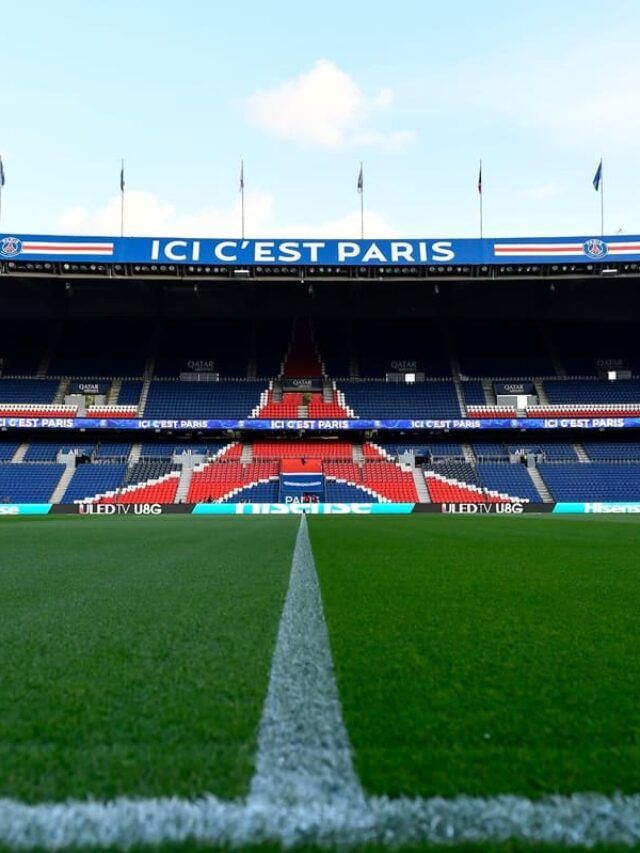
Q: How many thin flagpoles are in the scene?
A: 6